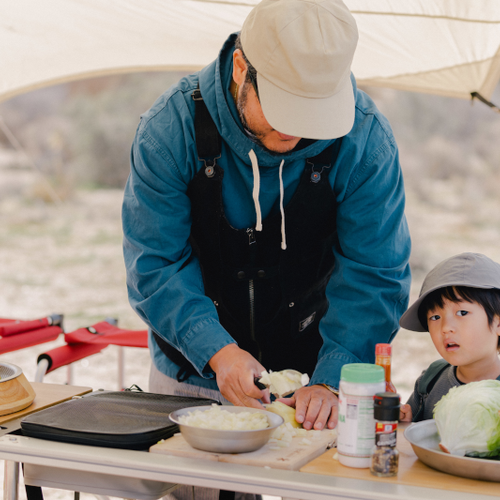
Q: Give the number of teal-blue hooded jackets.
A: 1